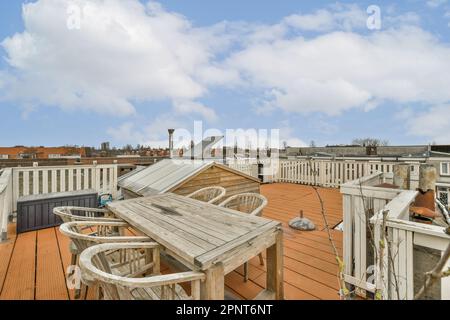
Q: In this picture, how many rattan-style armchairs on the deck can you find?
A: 5